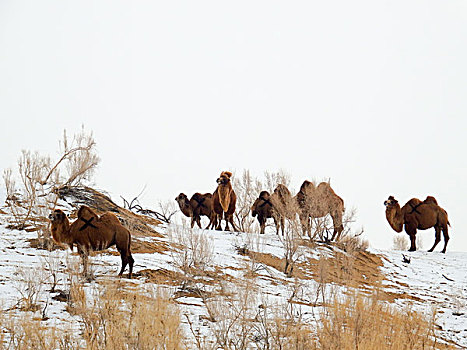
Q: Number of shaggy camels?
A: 6